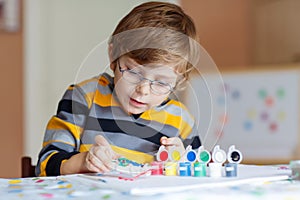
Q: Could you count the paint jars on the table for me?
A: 6